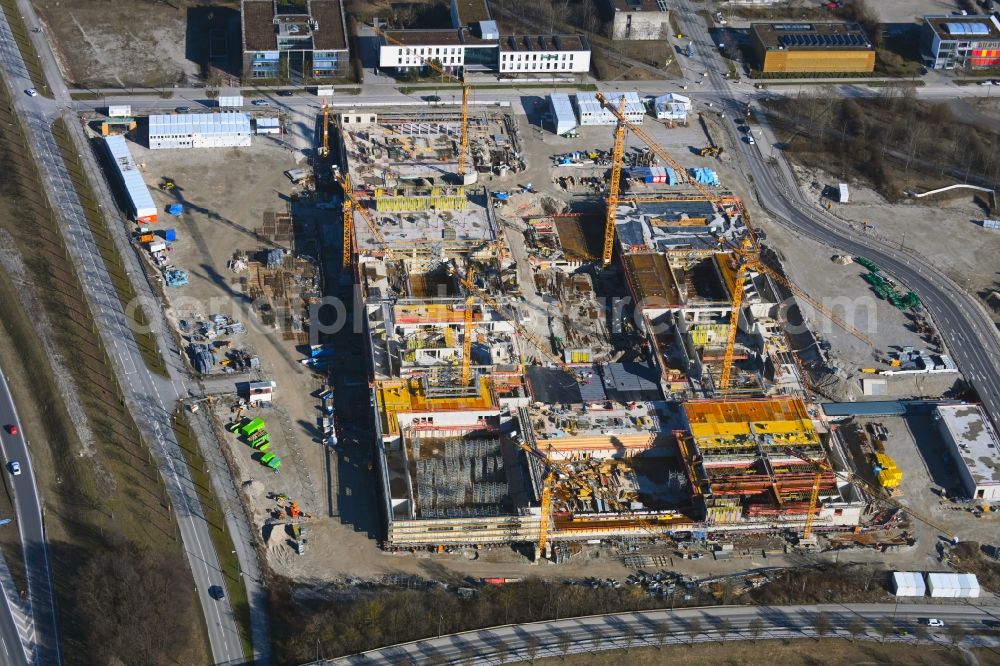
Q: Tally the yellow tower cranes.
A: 8